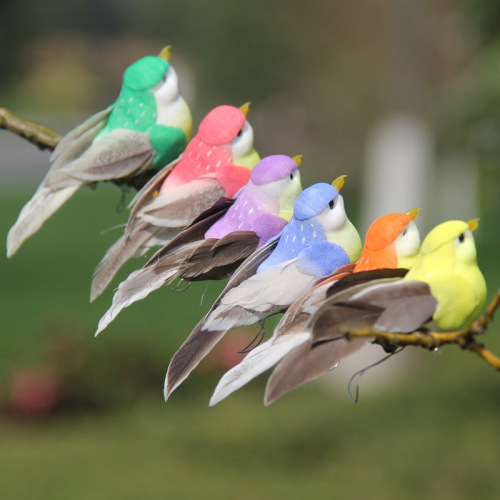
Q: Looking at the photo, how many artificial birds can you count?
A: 6